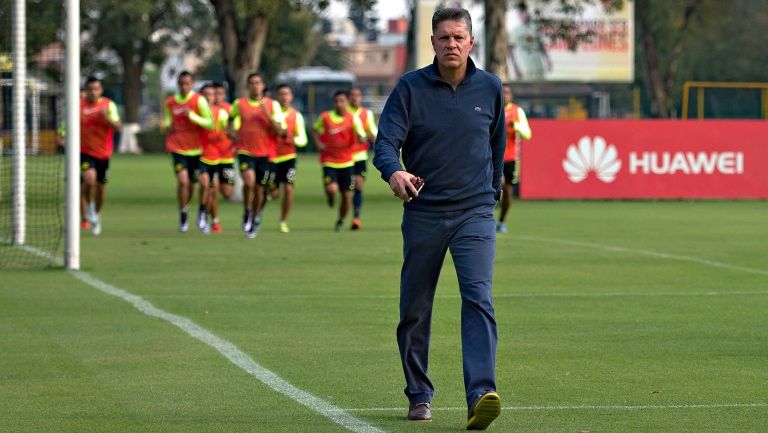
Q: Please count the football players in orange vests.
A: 9